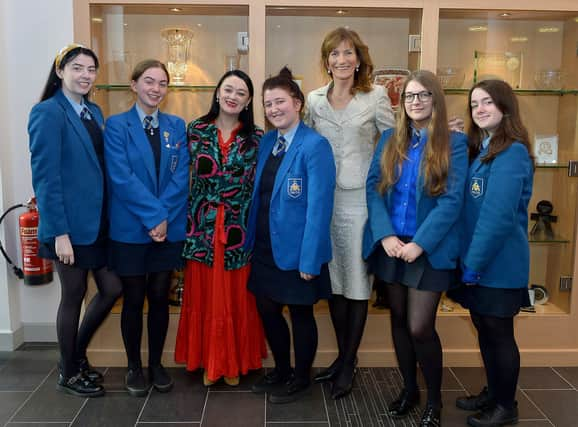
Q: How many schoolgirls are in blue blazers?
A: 5